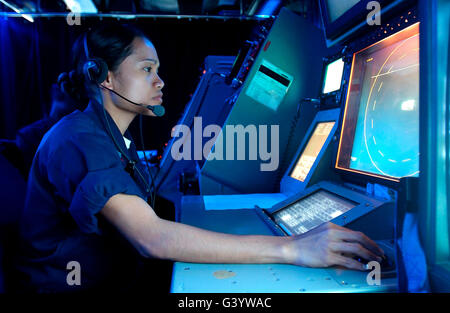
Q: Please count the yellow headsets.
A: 0